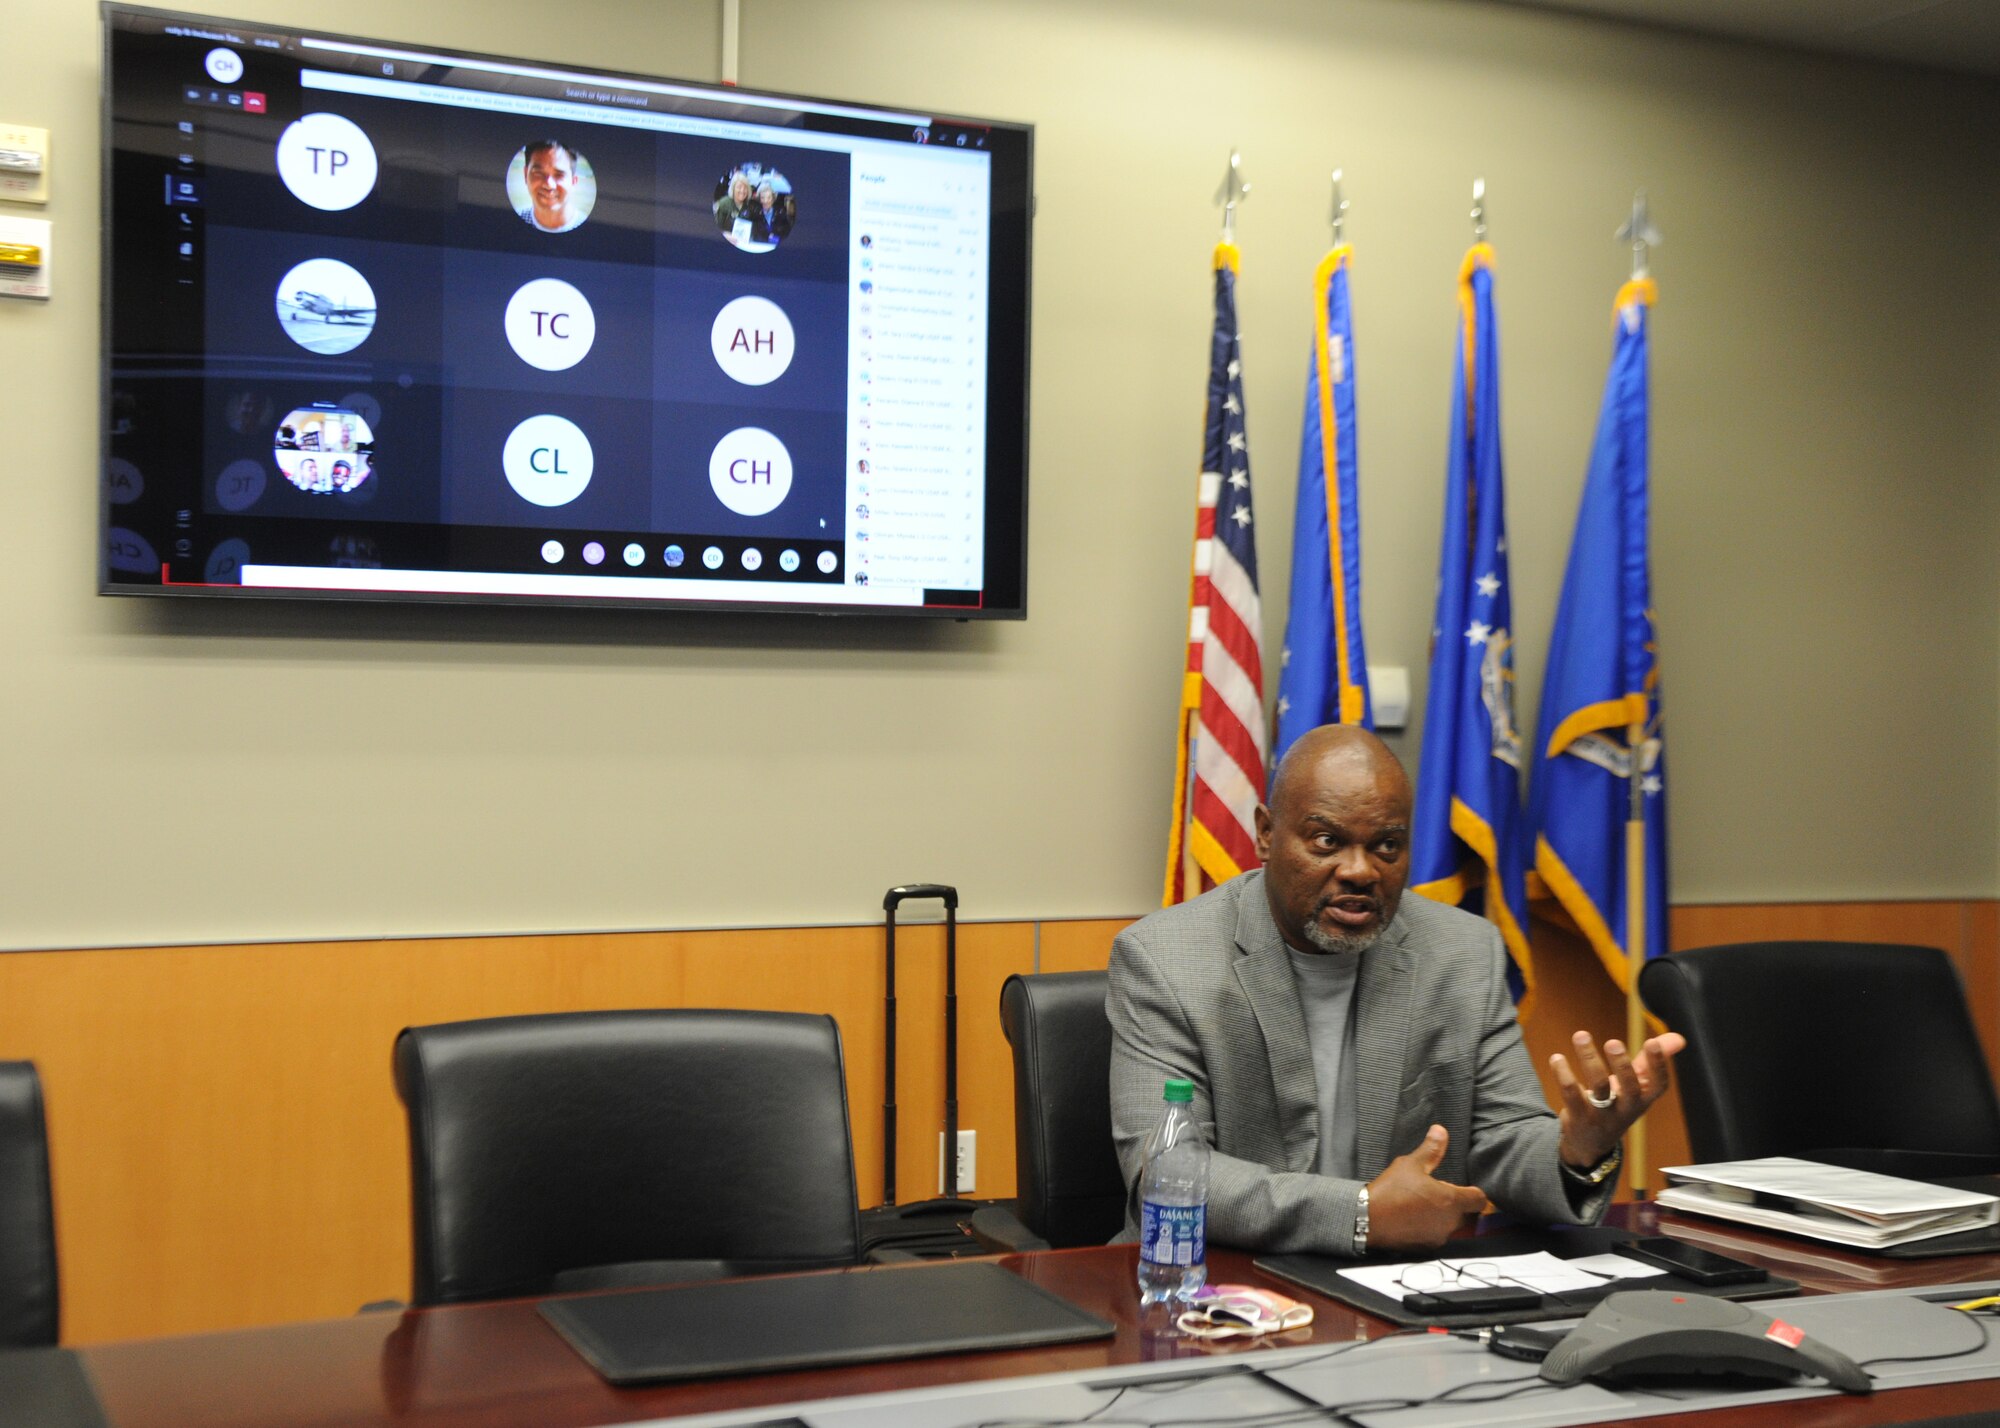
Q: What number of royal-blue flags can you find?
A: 3